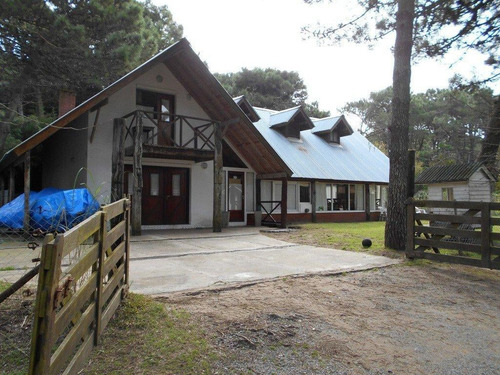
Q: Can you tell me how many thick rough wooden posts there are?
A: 3